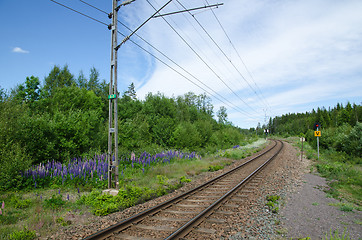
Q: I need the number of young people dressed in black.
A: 0